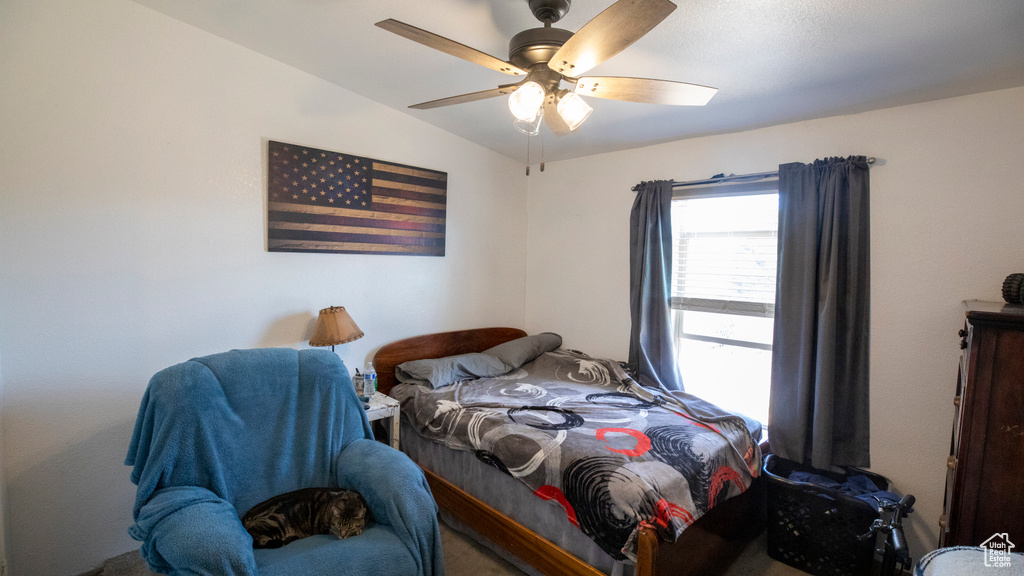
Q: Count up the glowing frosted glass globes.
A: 2